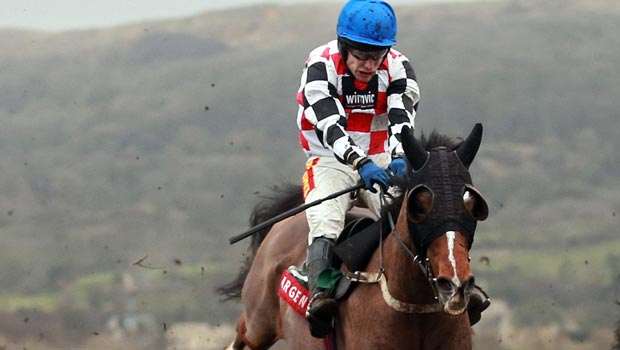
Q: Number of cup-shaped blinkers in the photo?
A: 2